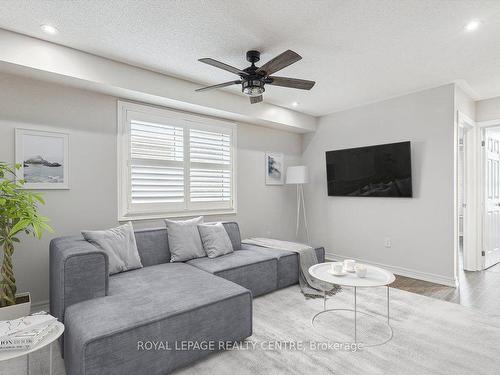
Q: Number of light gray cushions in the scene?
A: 3